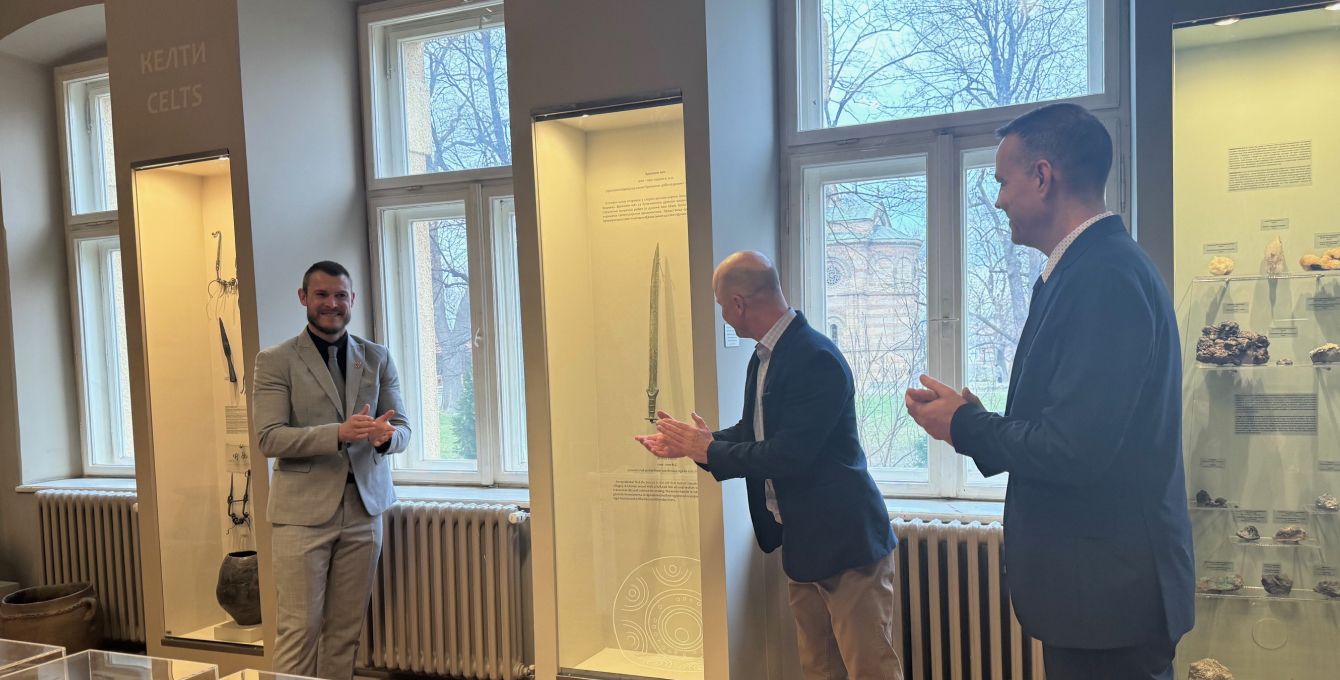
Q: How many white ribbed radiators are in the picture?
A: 3